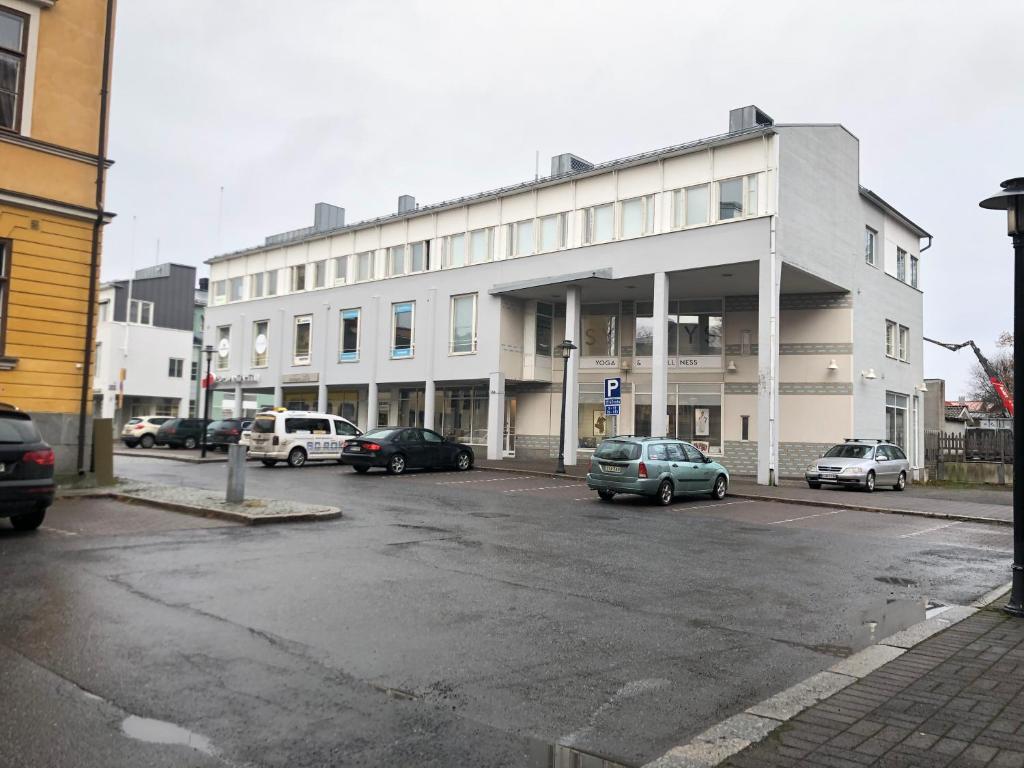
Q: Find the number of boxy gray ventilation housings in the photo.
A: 4